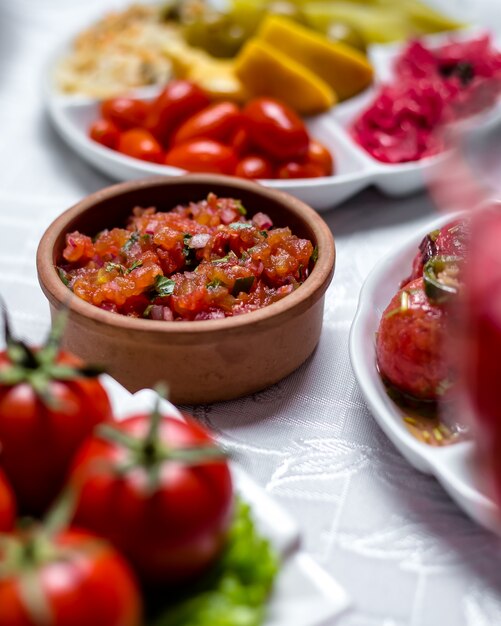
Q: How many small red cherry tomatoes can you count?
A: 10